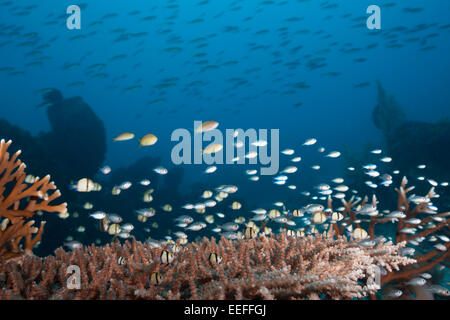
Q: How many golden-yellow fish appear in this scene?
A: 4